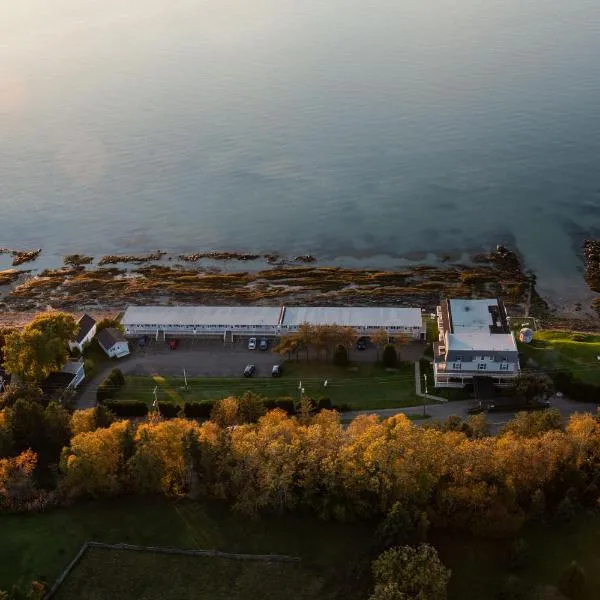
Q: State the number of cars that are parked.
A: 7